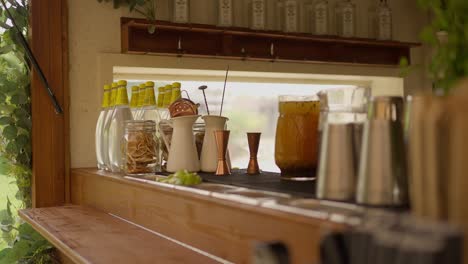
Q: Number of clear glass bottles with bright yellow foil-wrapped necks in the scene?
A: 9